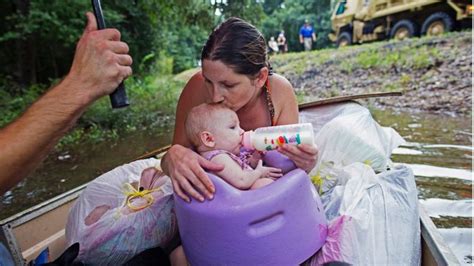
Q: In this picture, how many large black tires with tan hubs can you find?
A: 3